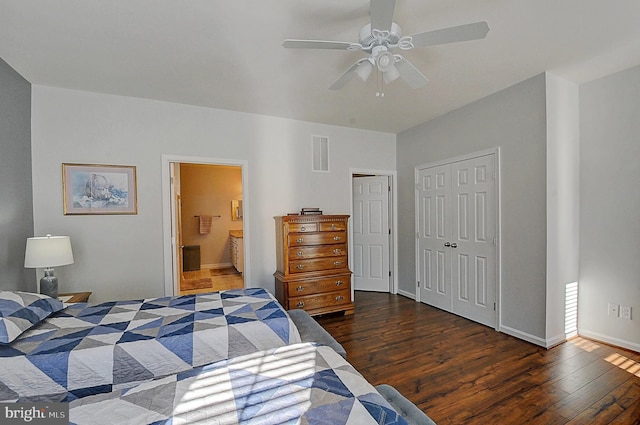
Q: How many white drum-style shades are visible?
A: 1